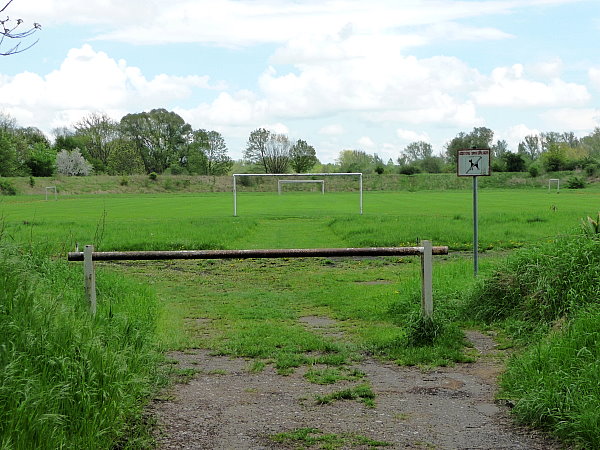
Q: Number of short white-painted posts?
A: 2